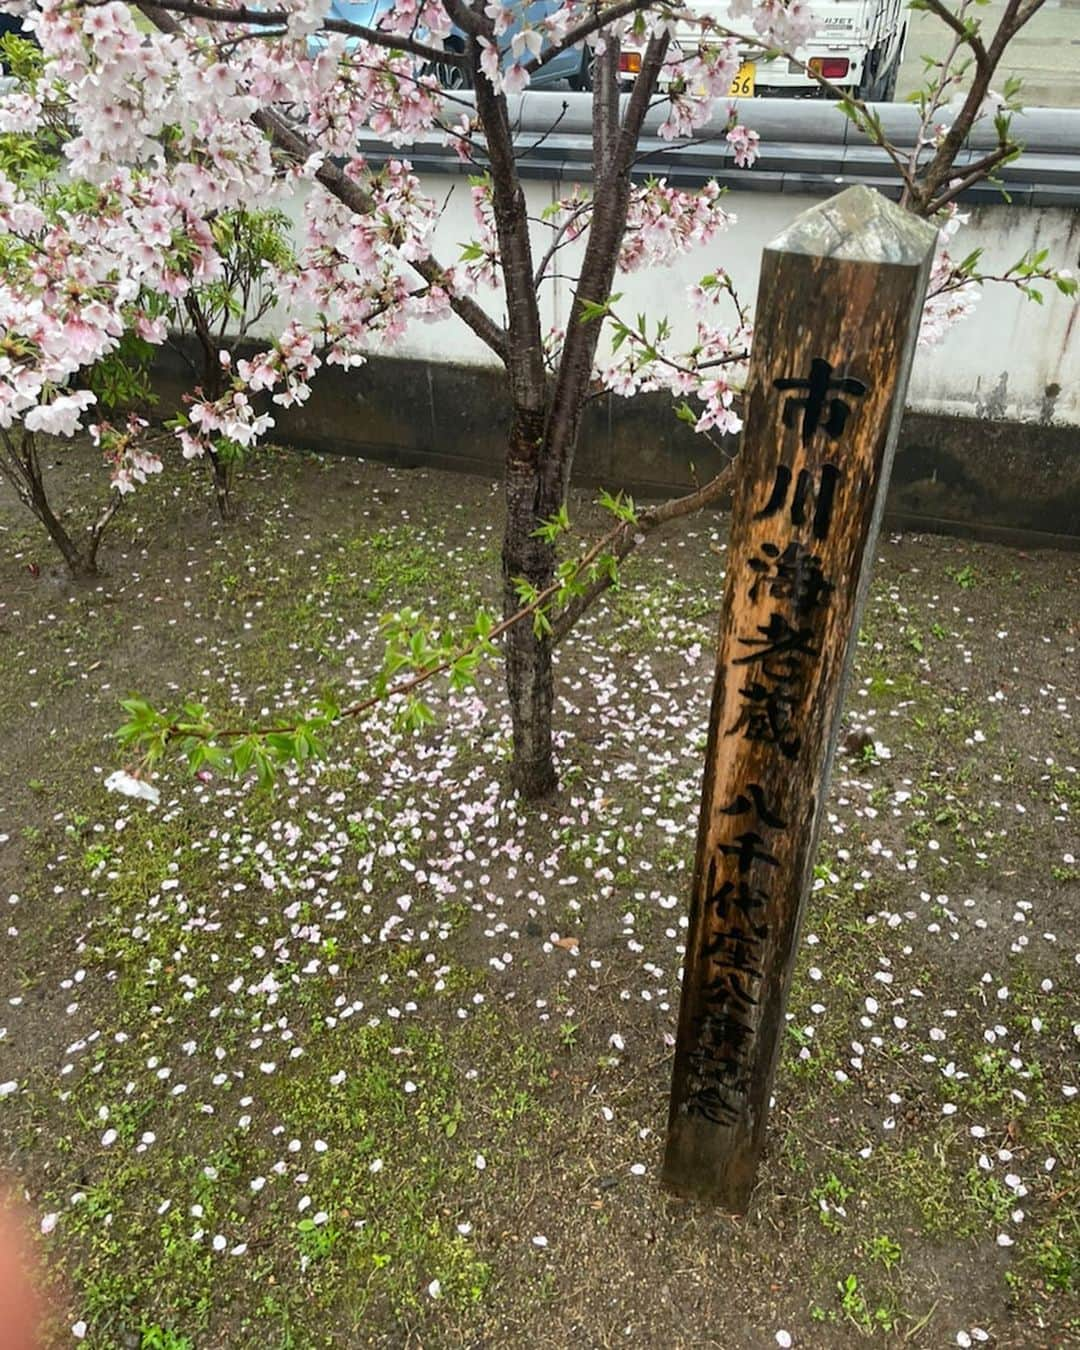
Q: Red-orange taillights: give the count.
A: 2